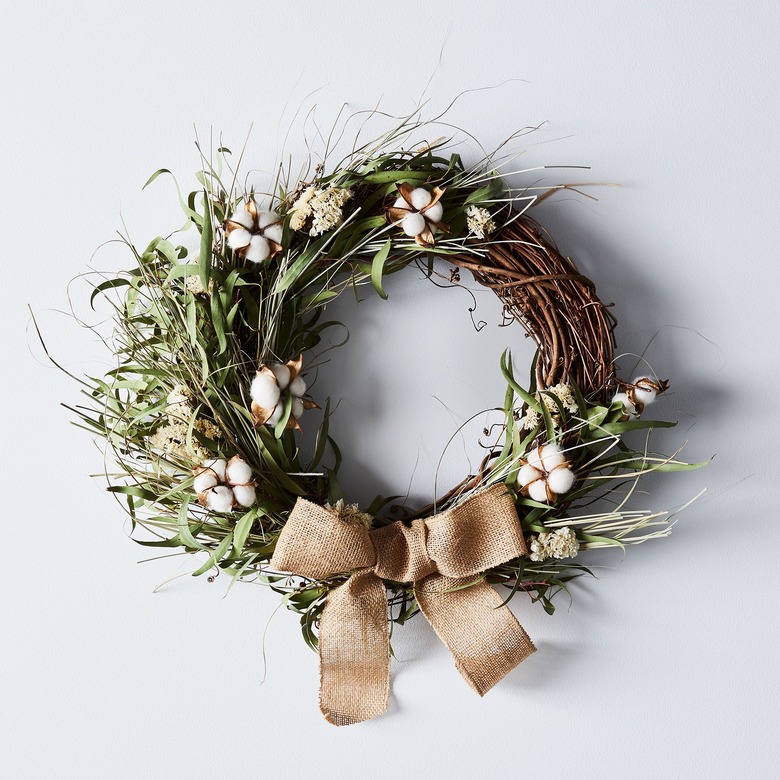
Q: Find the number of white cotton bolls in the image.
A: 6